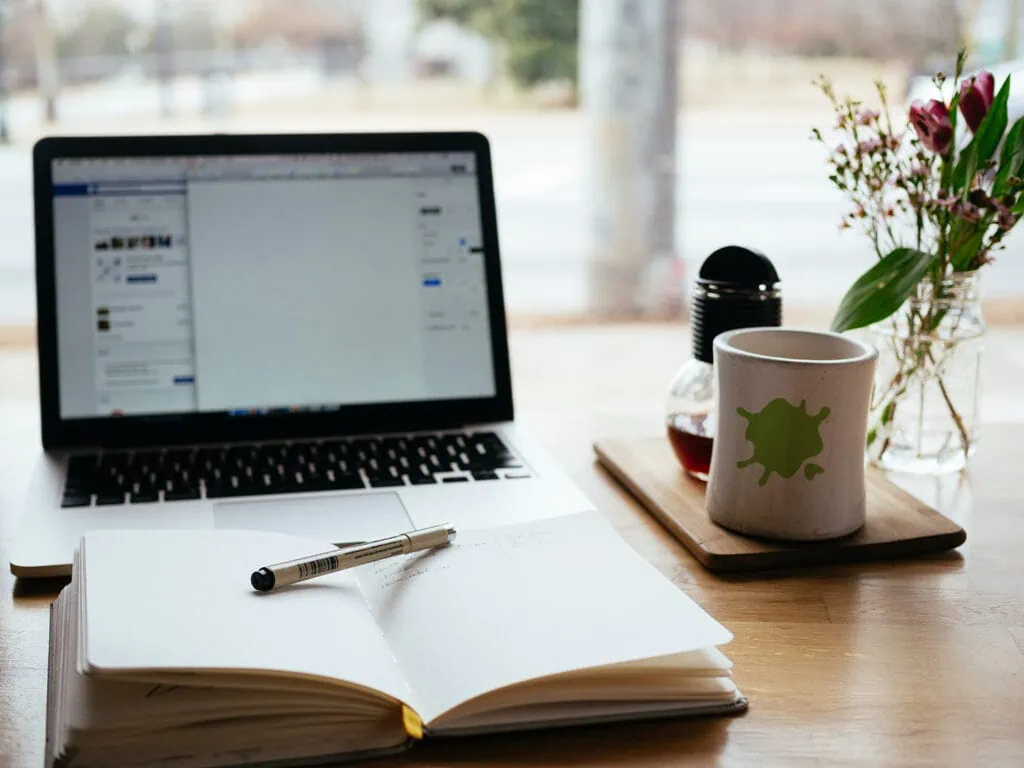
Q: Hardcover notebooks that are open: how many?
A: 1